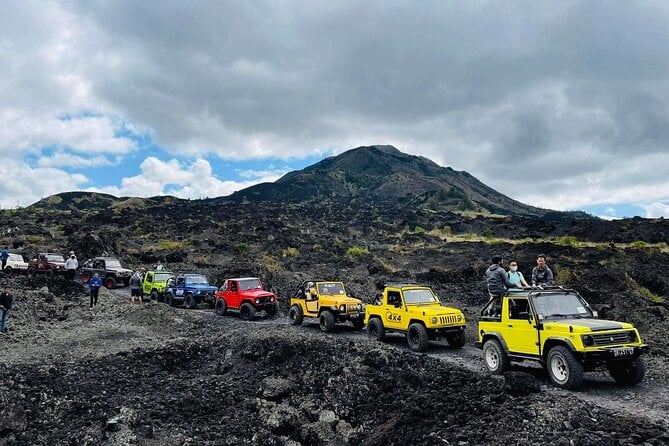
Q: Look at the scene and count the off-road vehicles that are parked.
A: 9